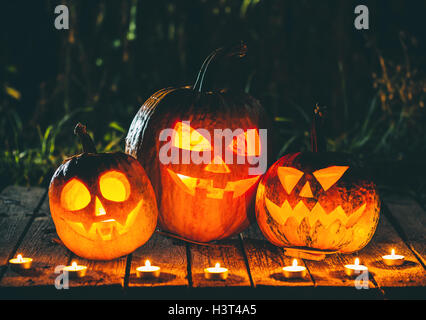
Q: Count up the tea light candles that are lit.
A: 7